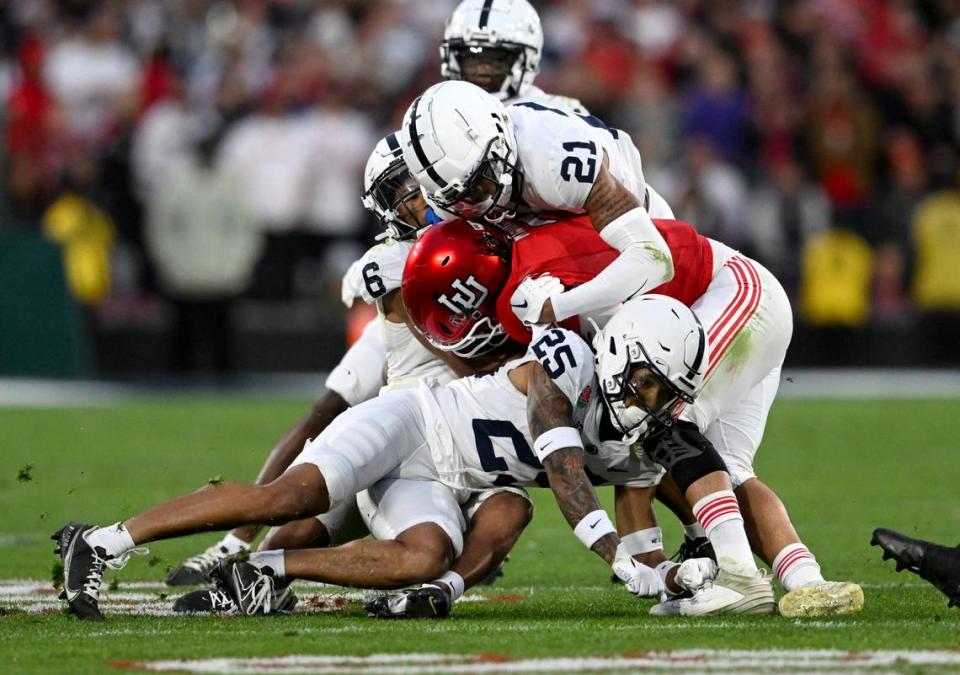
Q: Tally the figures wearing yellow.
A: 3